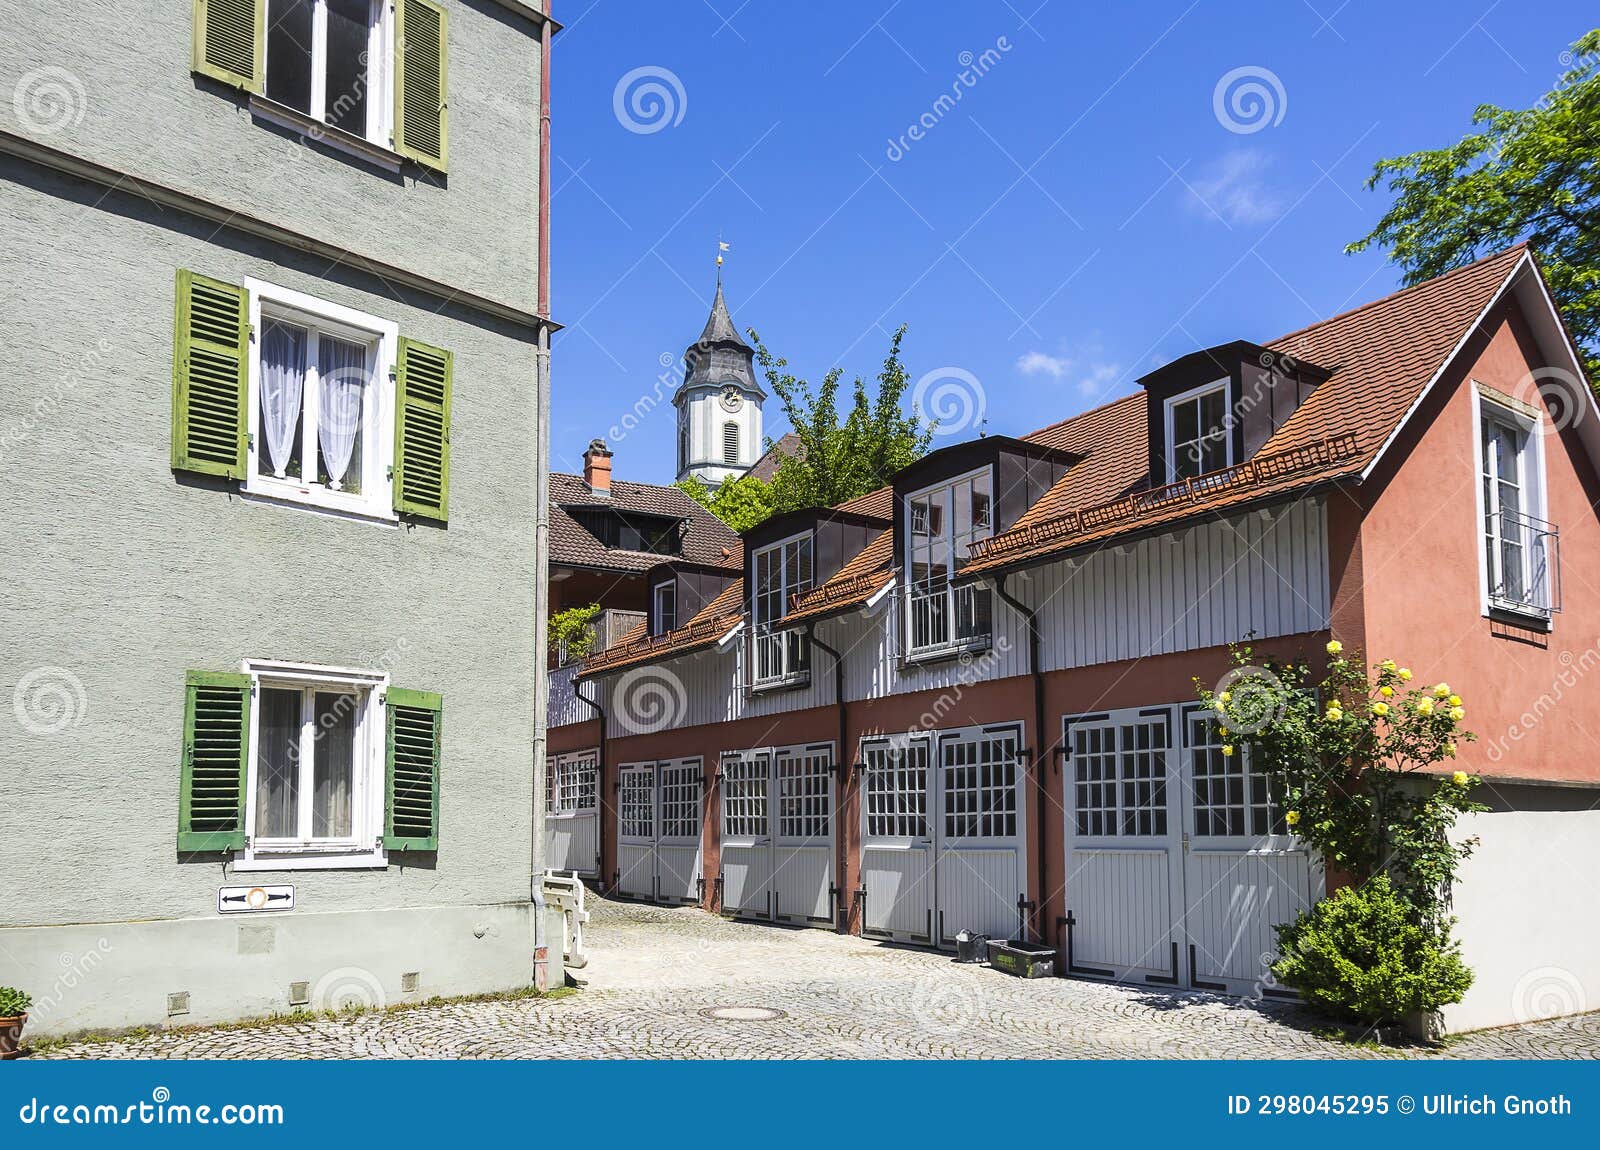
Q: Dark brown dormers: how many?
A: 4